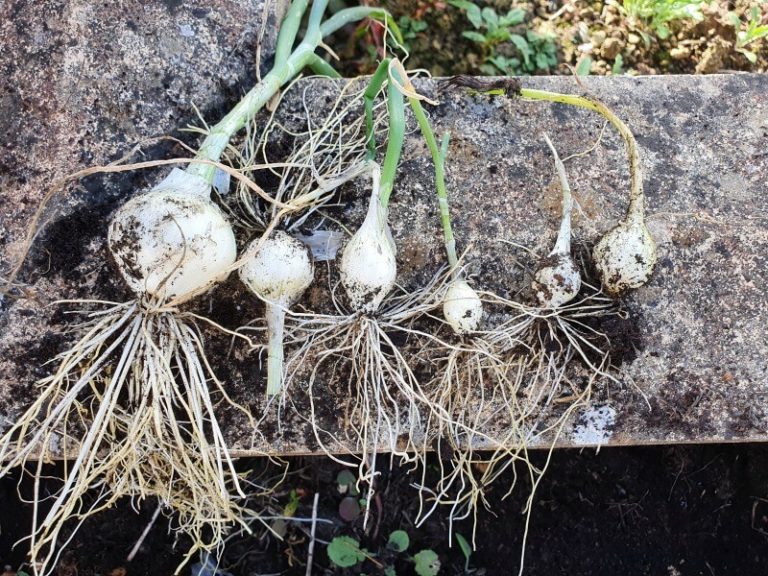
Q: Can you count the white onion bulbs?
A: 6